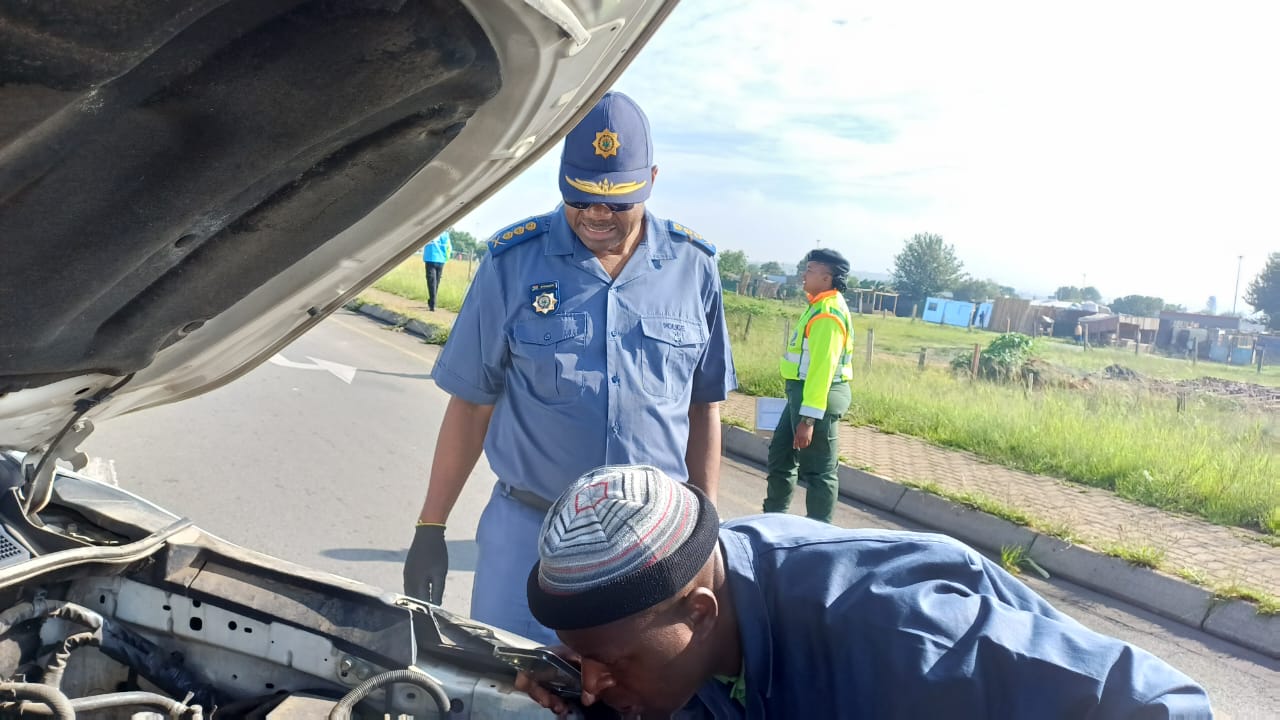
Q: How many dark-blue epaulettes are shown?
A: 2